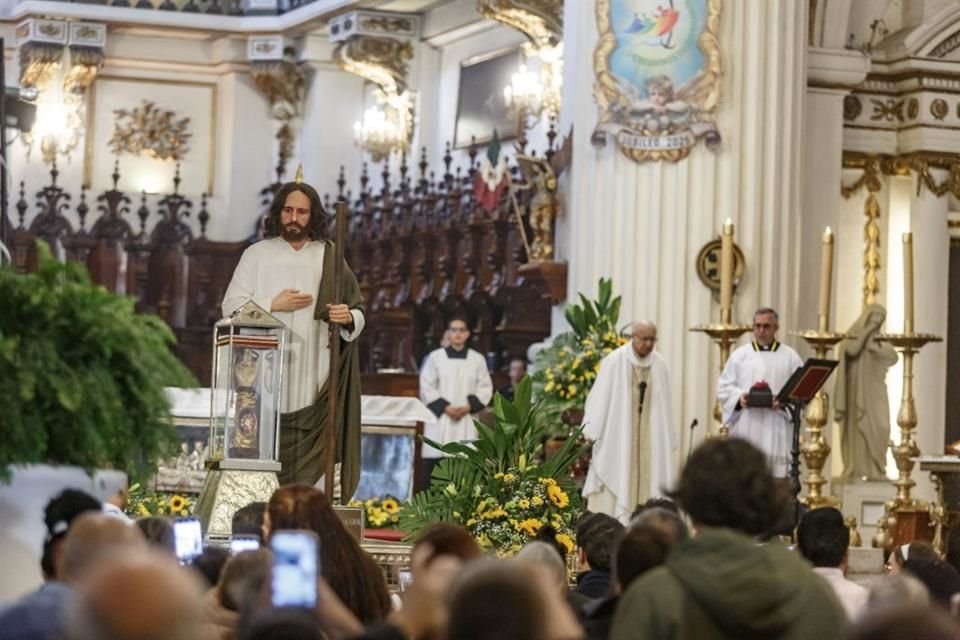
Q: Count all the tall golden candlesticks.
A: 3